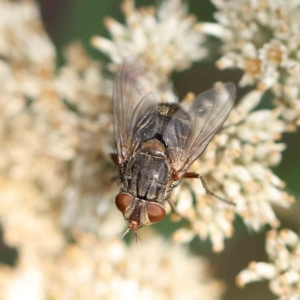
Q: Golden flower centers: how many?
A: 2